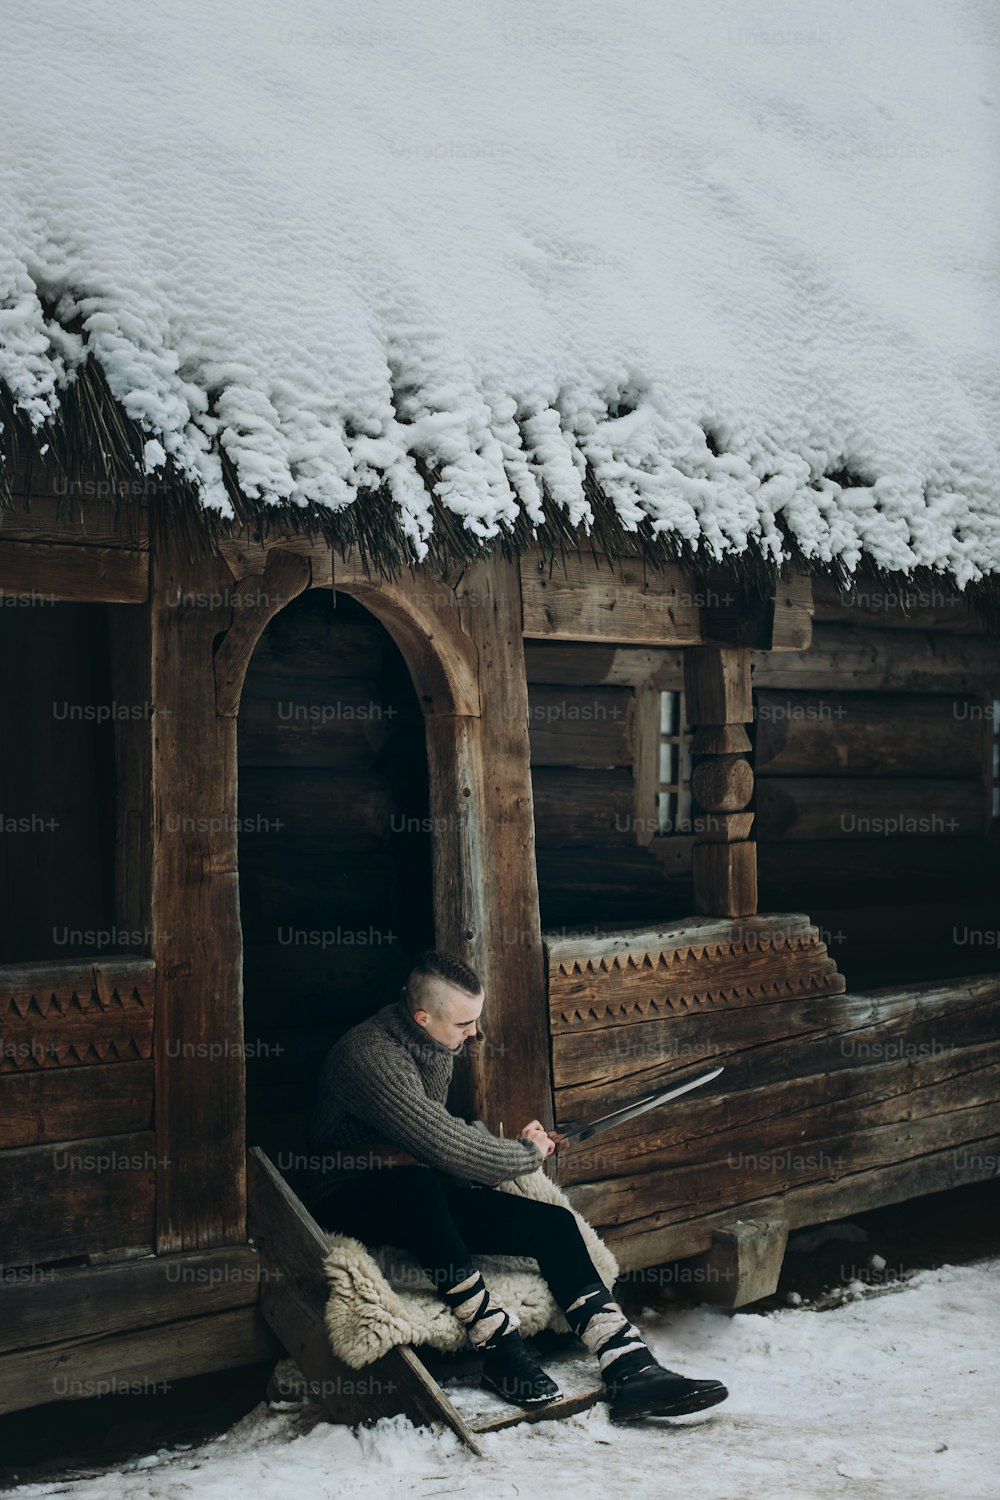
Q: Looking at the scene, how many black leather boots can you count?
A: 2